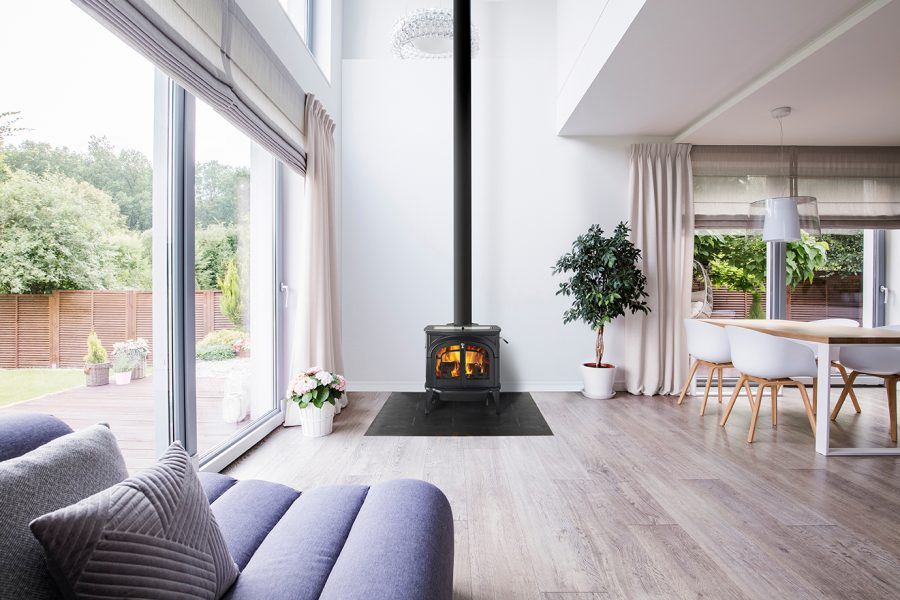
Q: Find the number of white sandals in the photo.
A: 0